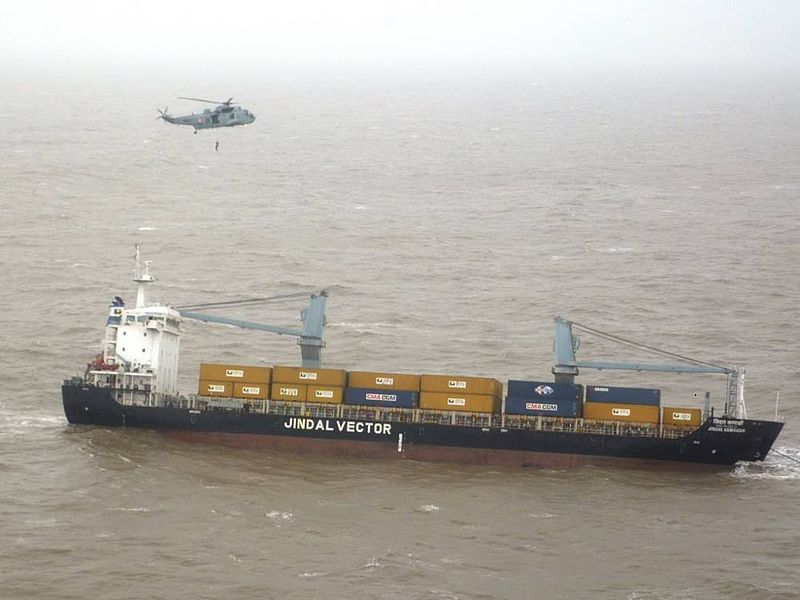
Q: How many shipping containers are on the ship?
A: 15